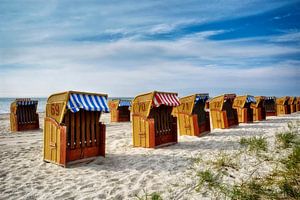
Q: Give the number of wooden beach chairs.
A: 12